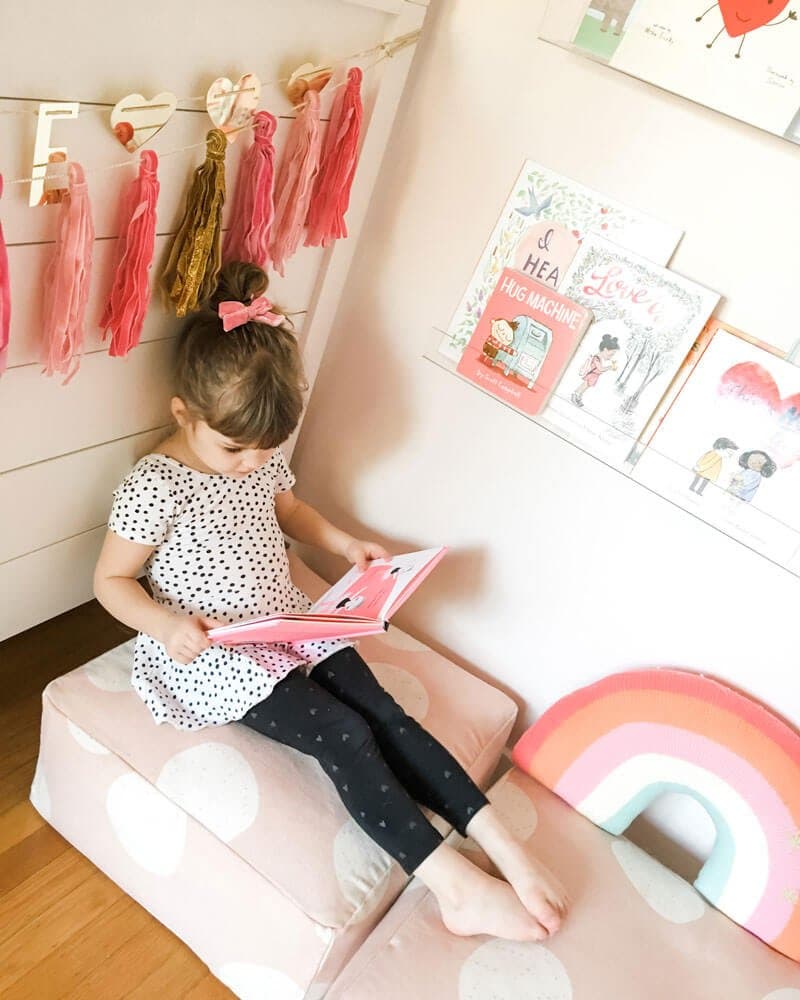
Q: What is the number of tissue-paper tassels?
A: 7